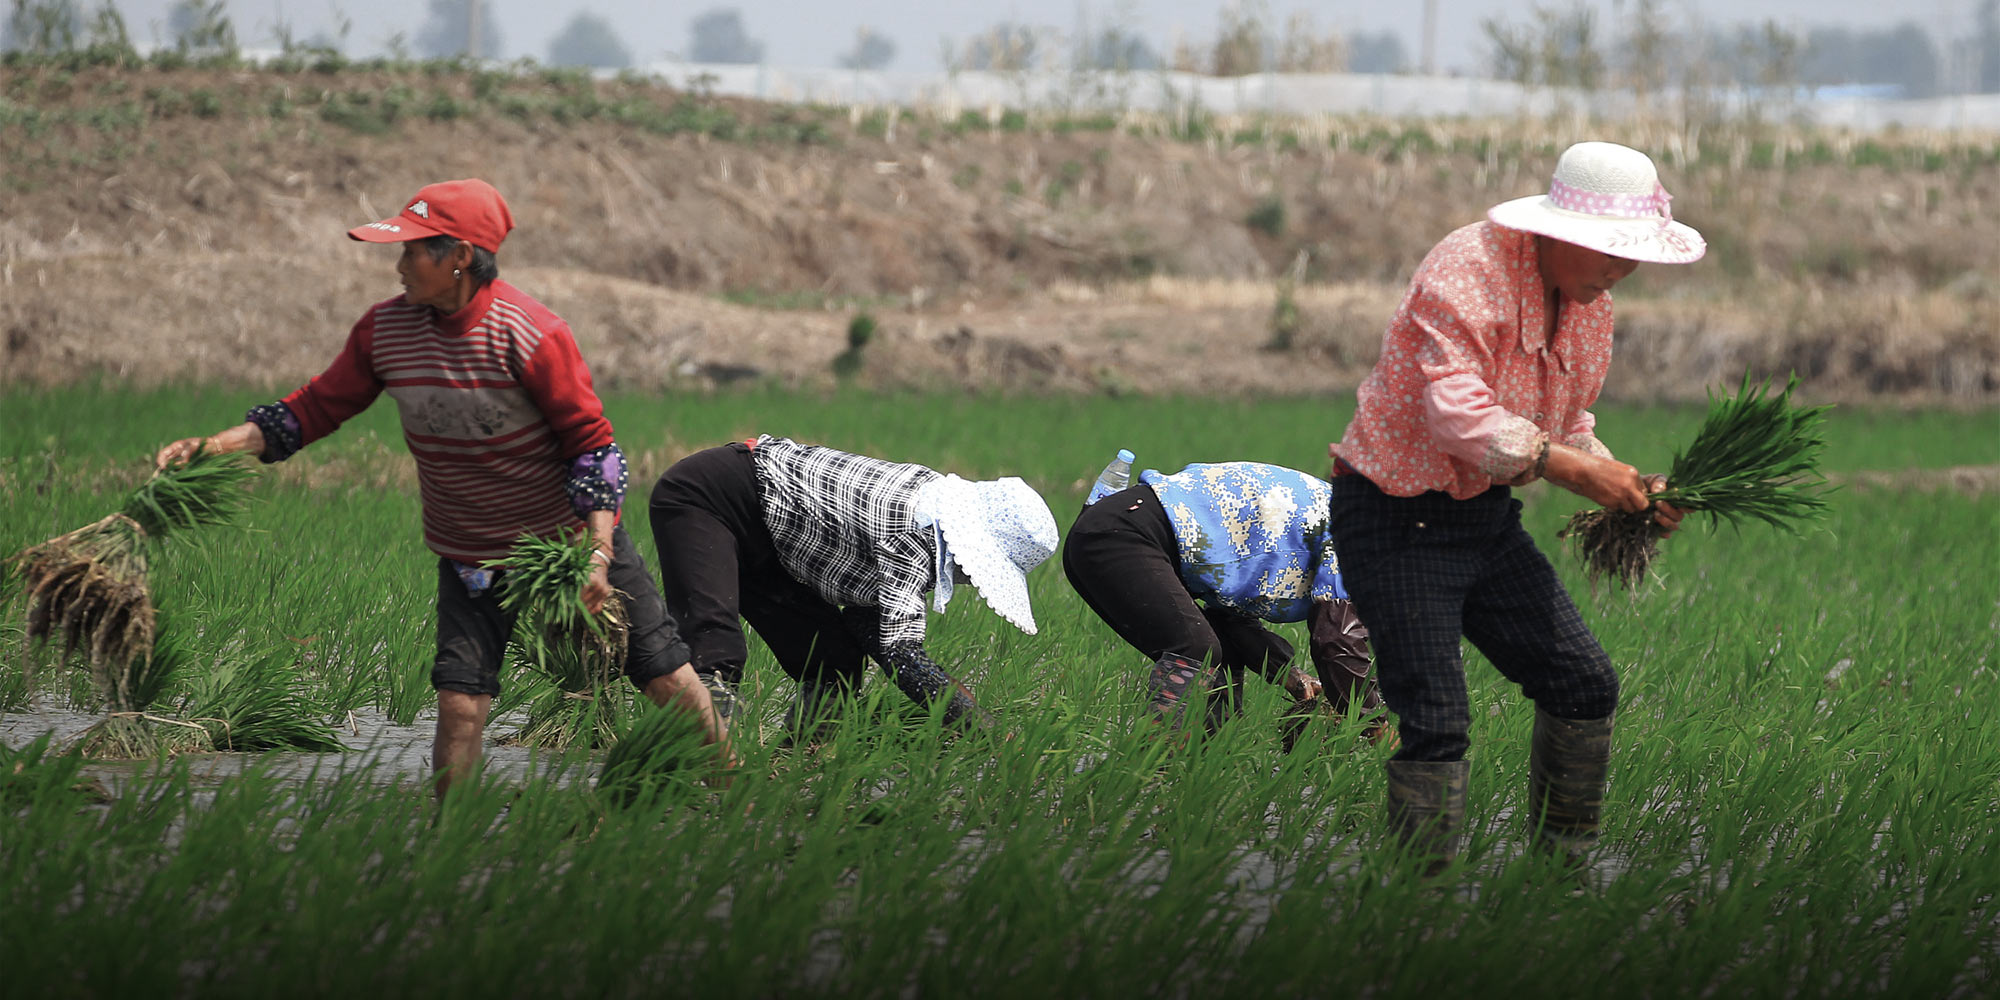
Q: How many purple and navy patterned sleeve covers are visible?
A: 2